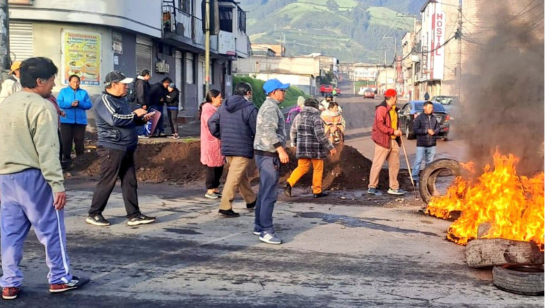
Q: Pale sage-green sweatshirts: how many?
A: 1